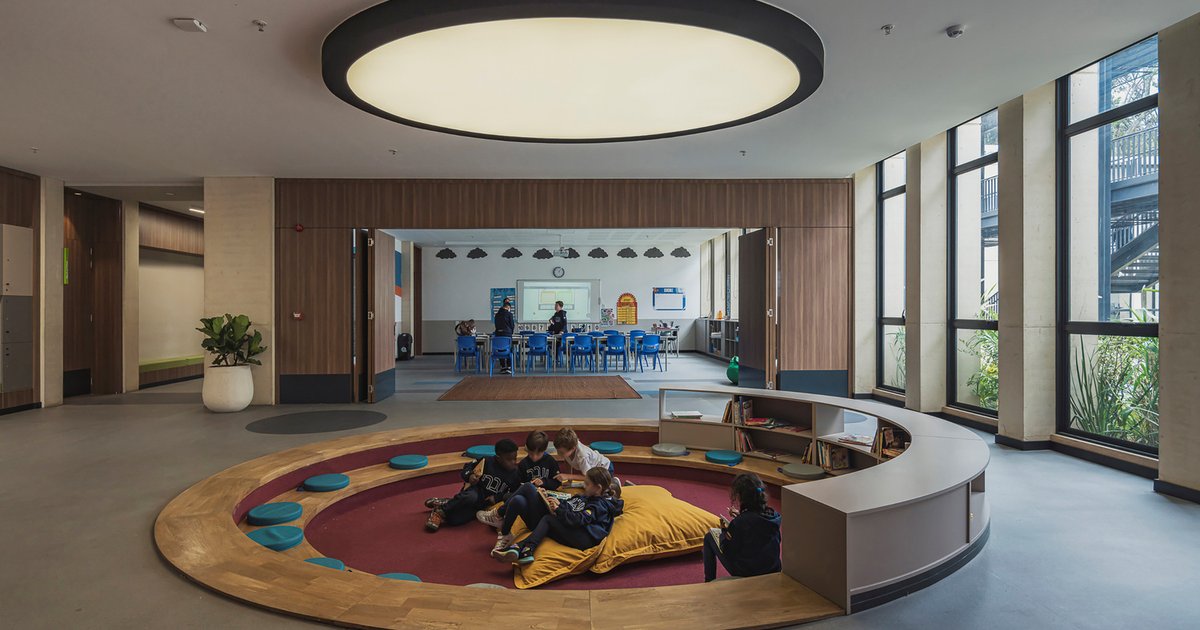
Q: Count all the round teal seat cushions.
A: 9